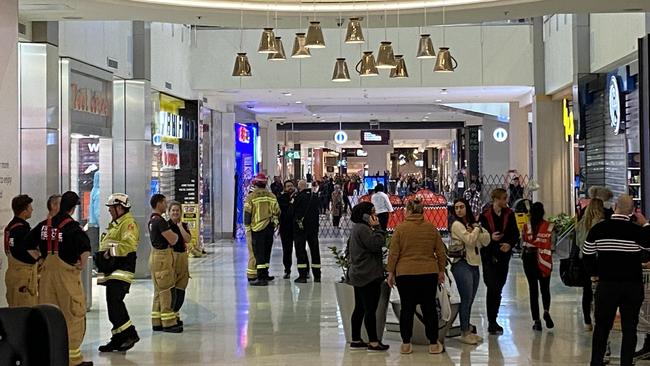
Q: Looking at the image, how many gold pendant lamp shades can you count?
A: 12